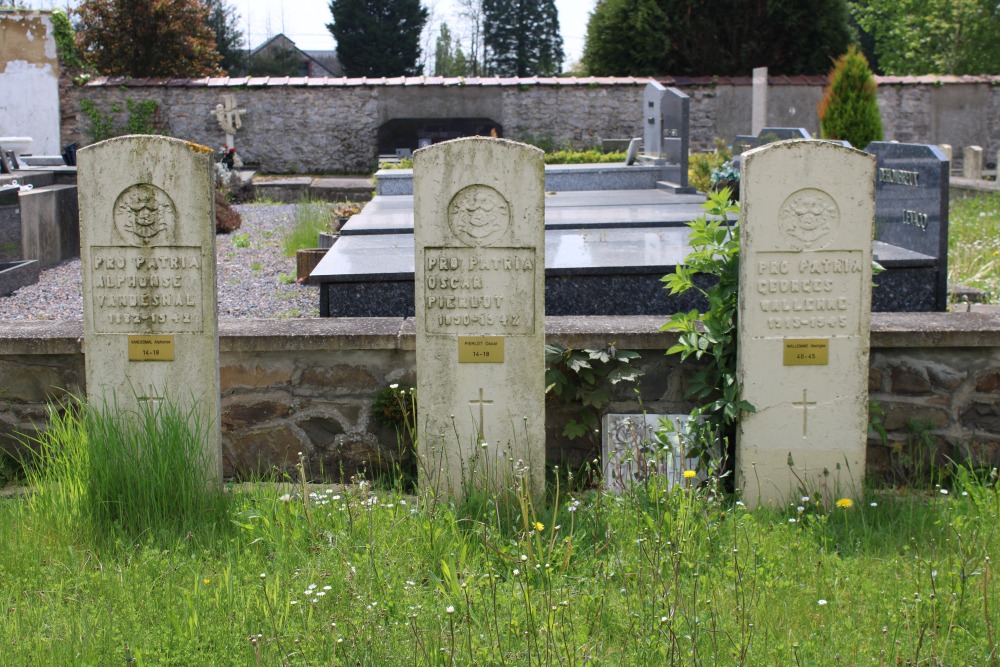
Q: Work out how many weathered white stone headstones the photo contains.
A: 3